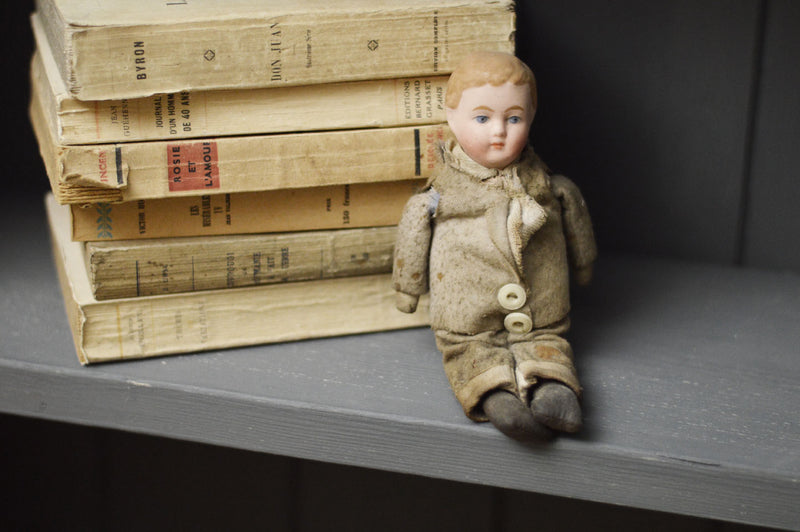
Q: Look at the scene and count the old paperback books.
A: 6